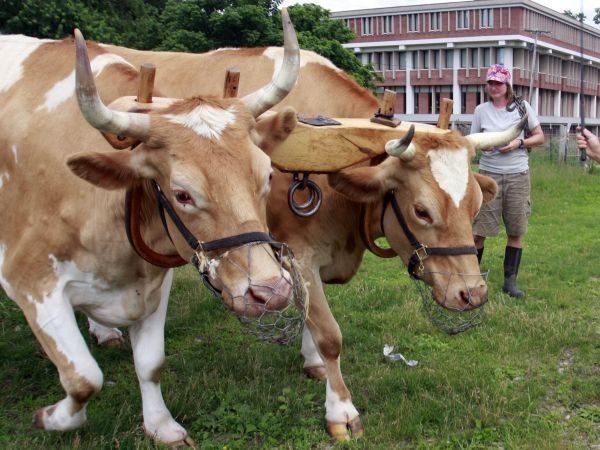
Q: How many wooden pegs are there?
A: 4